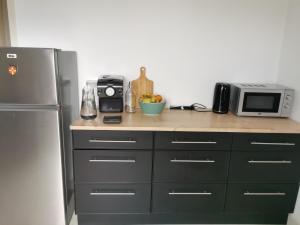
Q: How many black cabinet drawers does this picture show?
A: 9